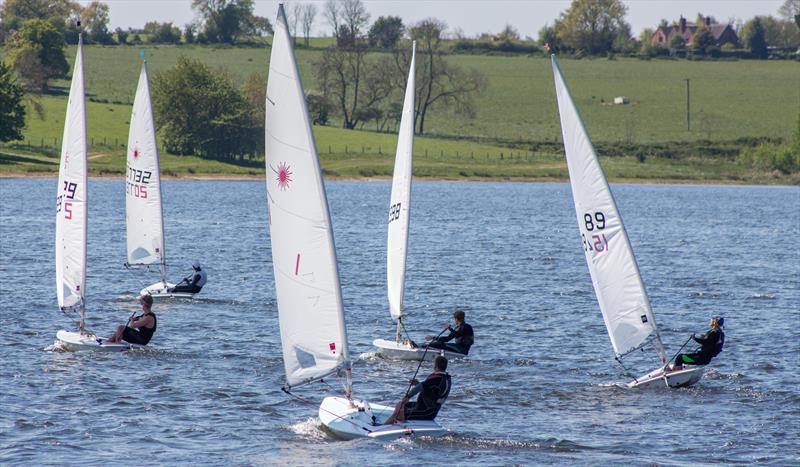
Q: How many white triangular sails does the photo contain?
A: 5